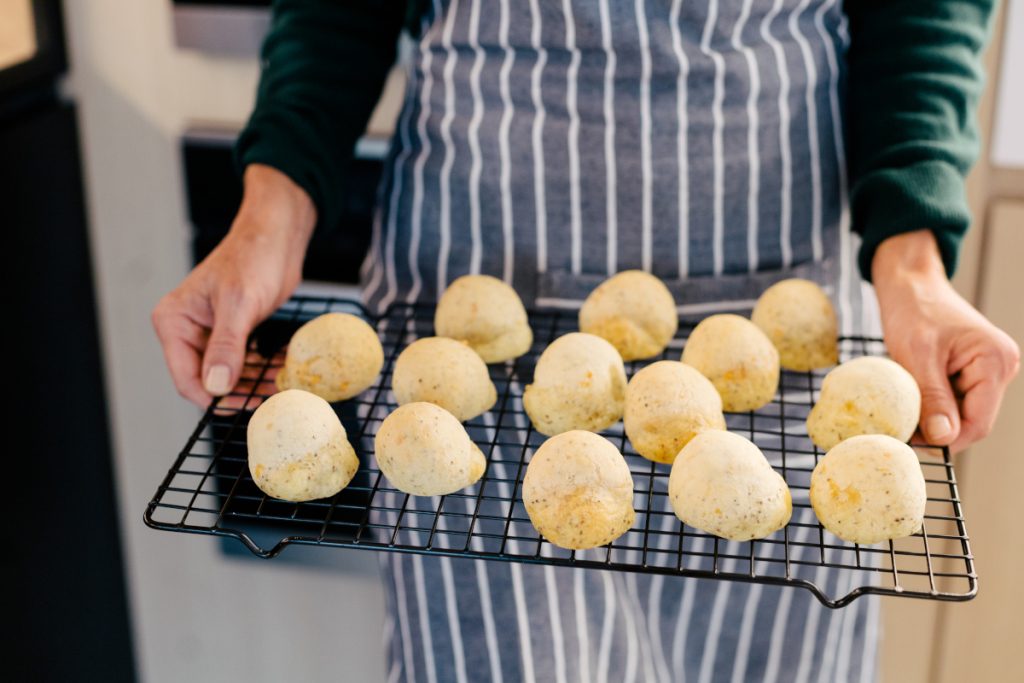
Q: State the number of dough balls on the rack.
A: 14